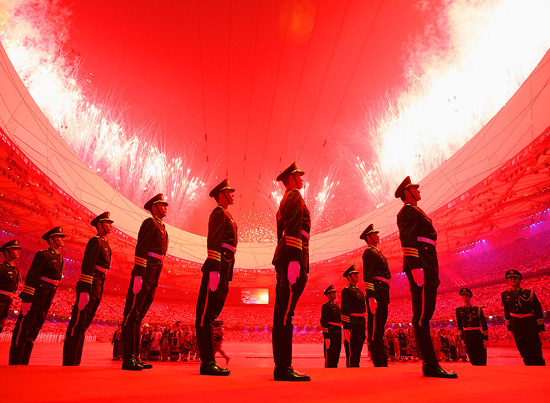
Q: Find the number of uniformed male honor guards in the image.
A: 12